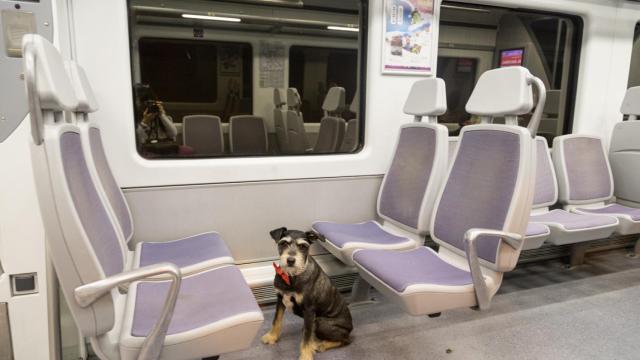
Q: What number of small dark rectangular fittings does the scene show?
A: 1